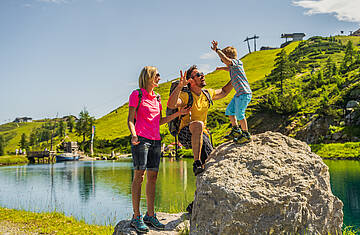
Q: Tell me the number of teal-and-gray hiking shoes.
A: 2